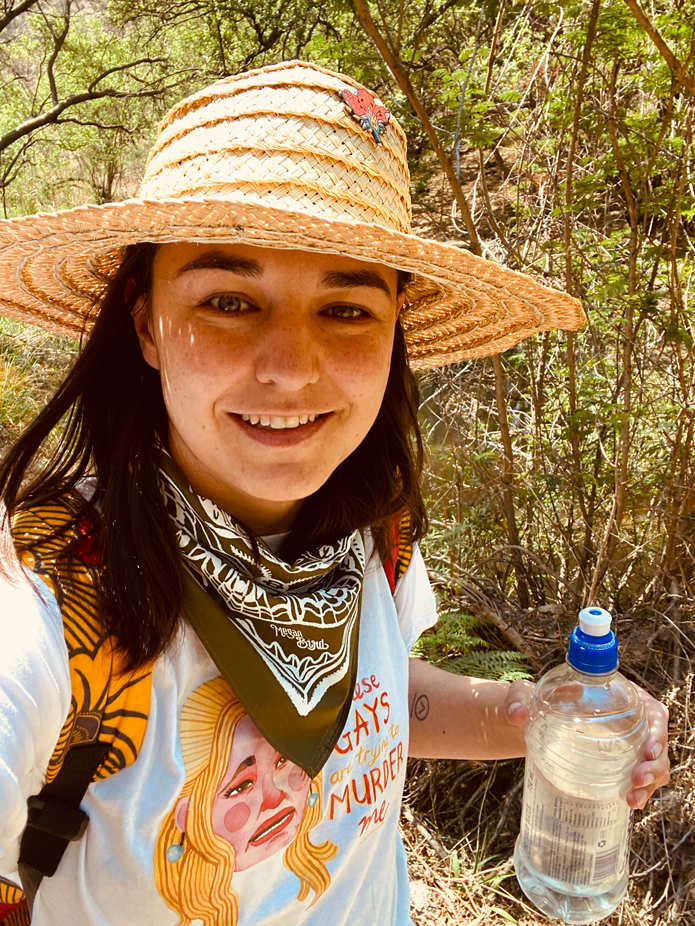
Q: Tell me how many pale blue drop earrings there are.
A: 2